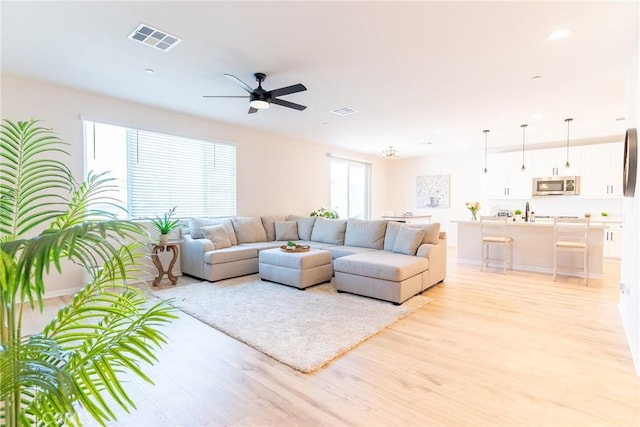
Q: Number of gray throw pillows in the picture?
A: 3